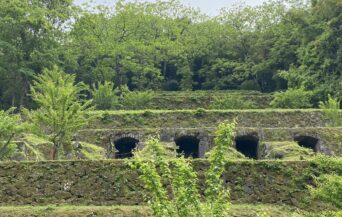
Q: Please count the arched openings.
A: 4